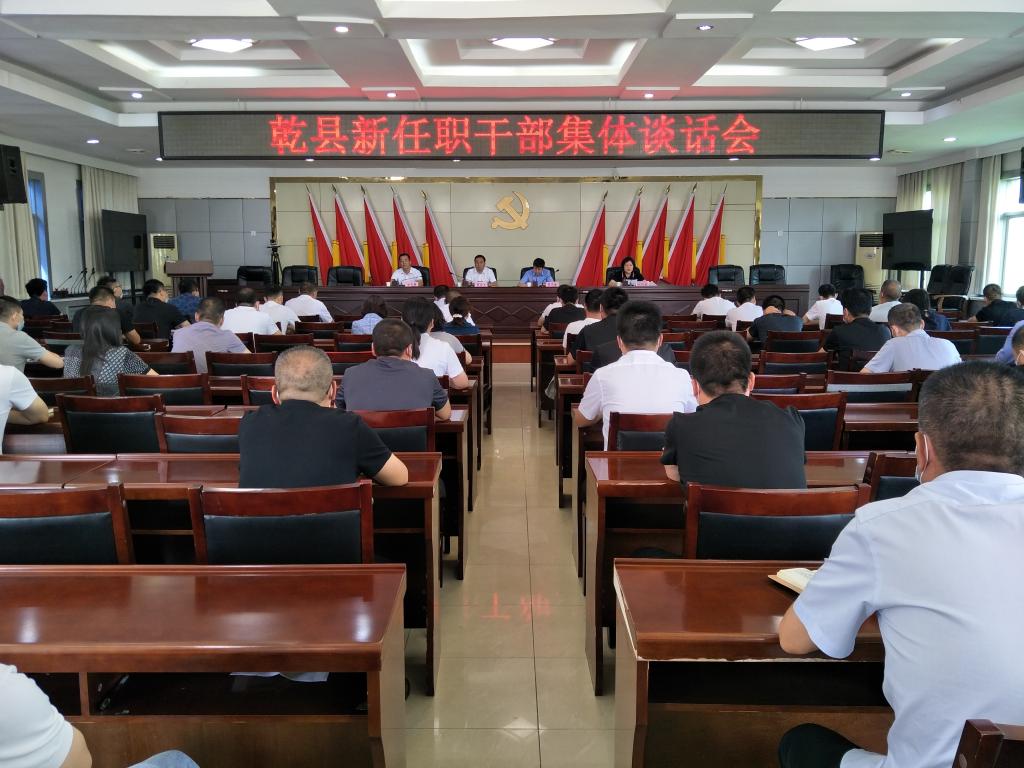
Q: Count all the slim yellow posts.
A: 10